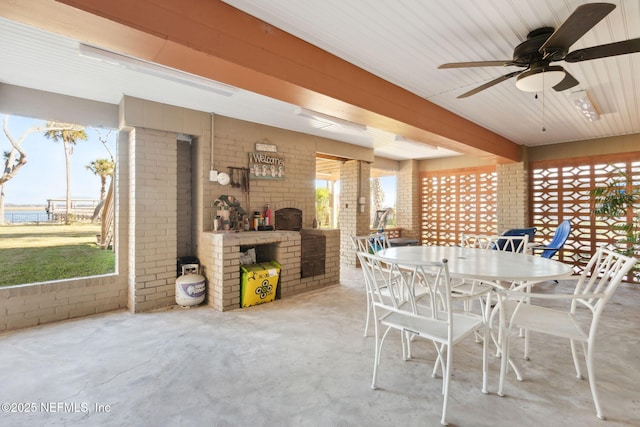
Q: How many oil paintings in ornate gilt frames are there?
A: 0